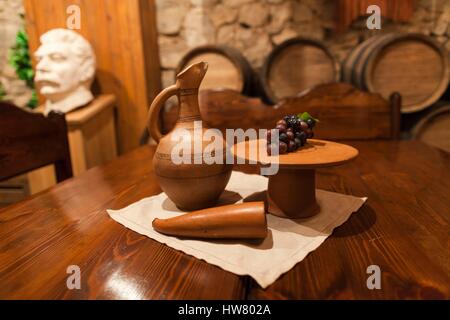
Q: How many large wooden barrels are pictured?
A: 4